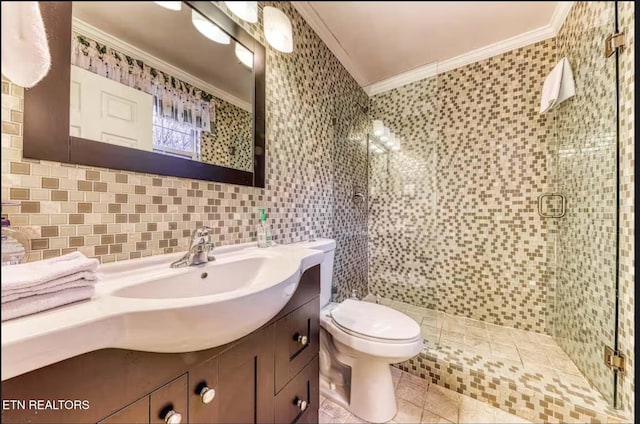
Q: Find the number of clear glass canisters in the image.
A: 1